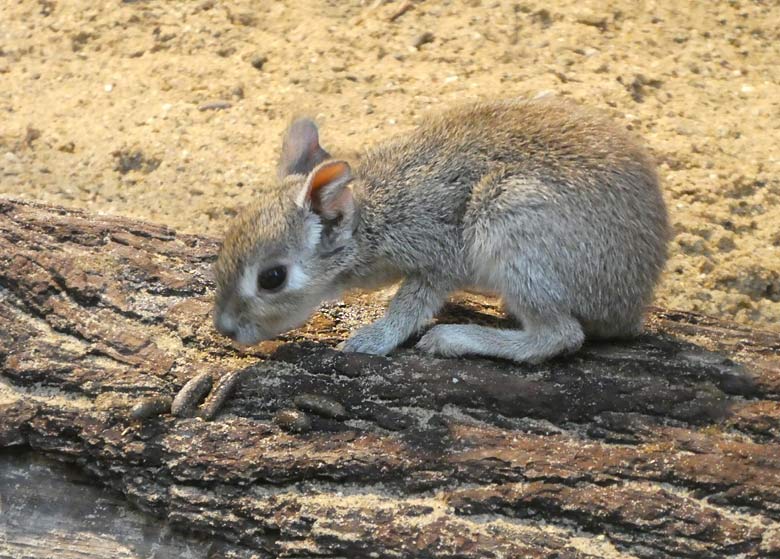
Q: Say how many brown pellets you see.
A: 5